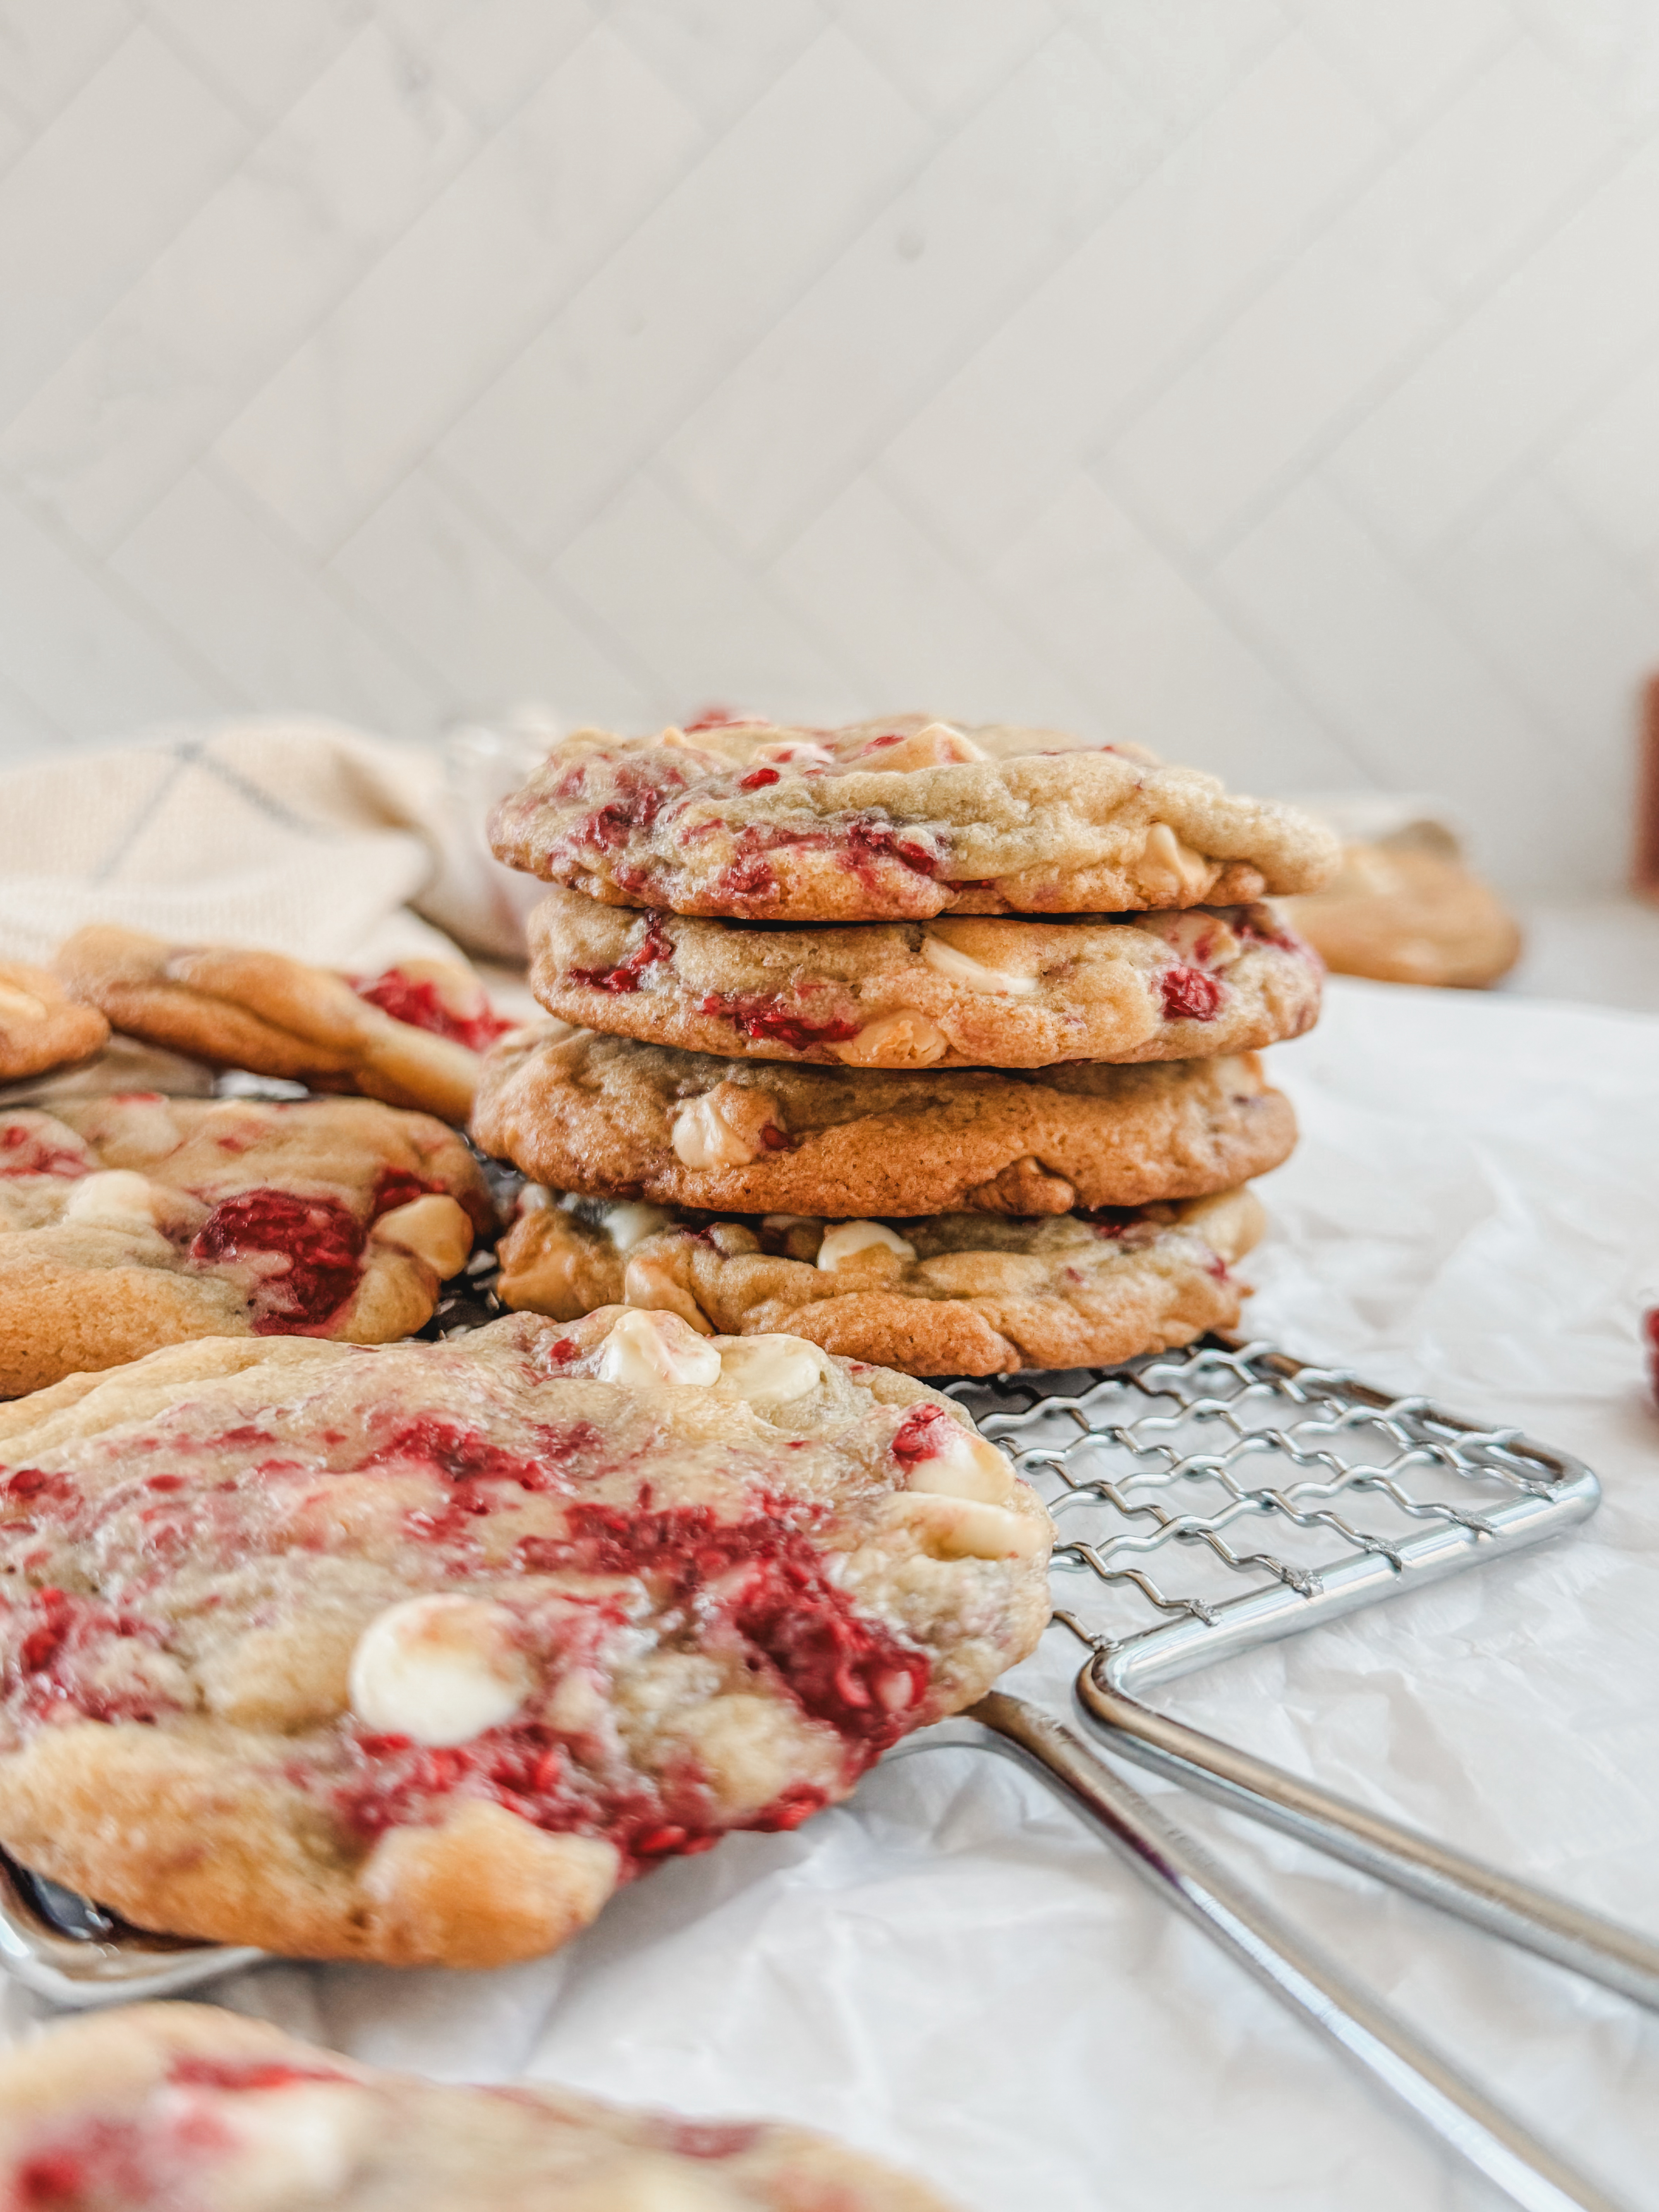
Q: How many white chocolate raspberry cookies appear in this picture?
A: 10